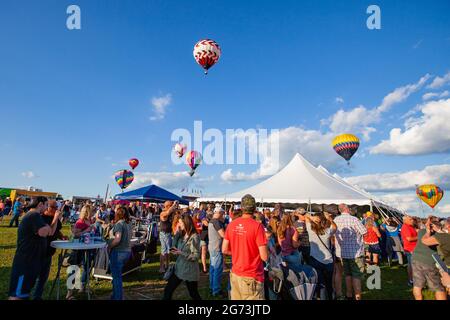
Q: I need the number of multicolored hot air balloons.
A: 7